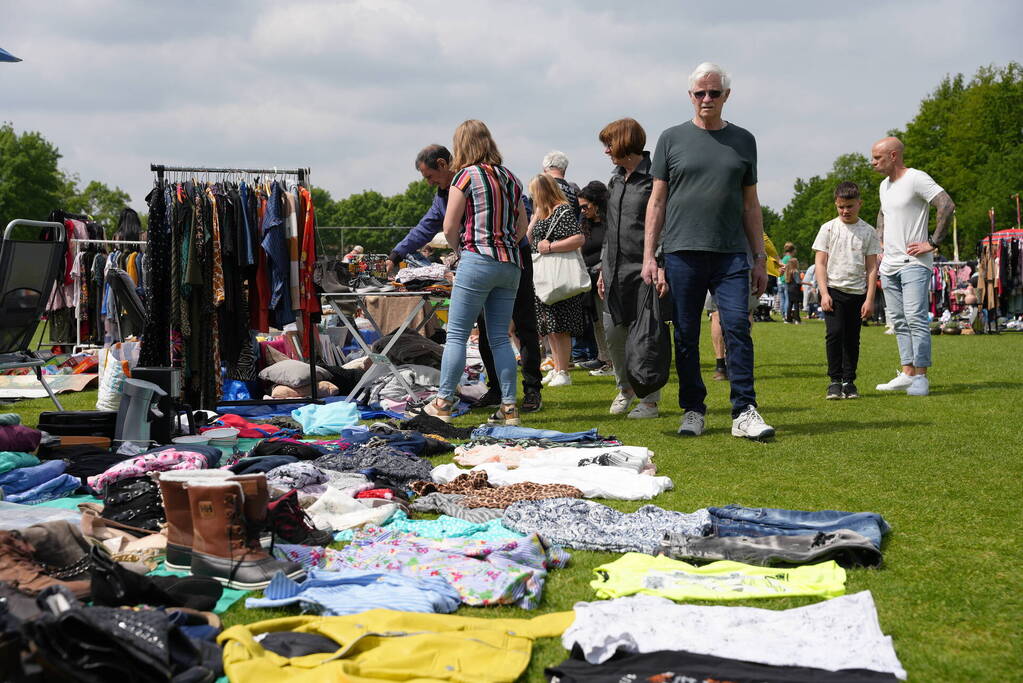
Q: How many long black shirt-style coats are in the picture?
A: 1